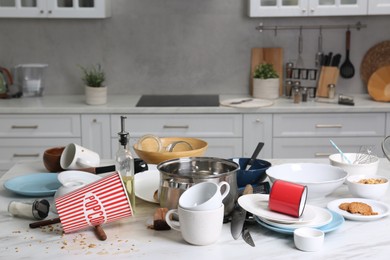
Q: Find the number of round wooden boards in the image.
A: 2